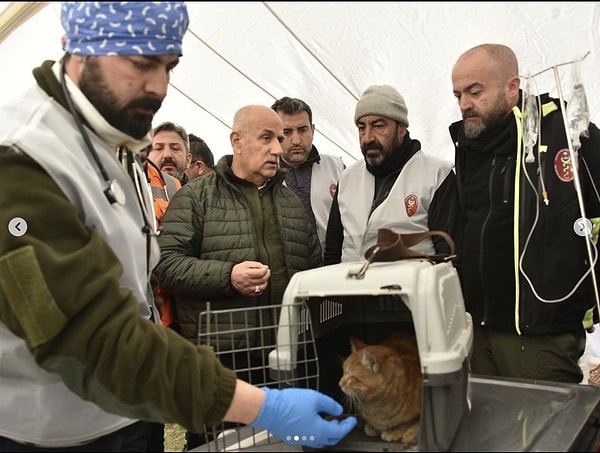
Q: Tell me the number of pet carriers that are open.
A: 1